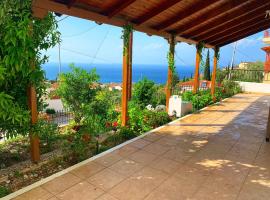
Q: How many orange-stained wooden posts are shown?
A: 5